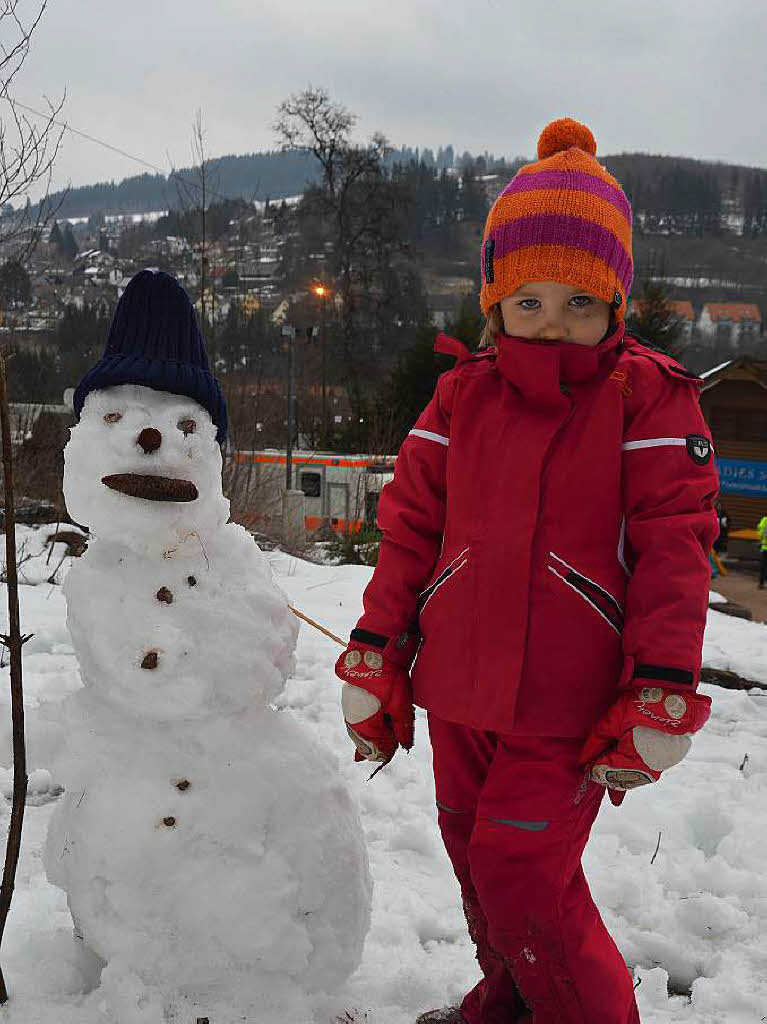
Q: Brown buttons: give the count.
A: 5